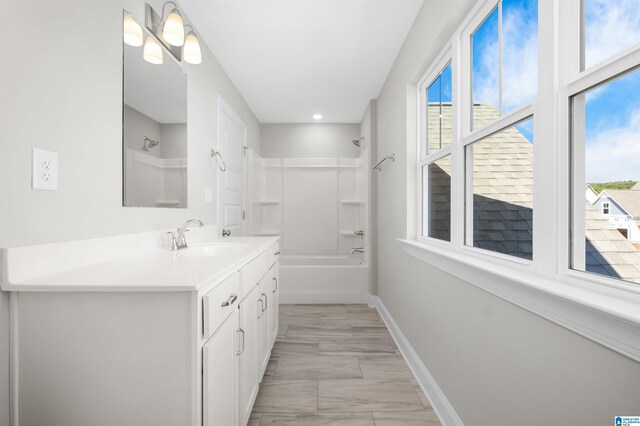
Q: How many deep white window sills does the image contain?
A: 1